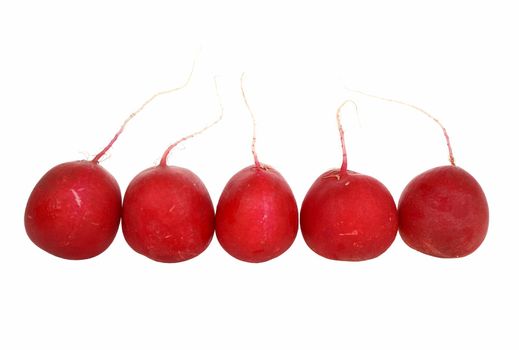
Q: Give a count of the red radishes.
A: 5